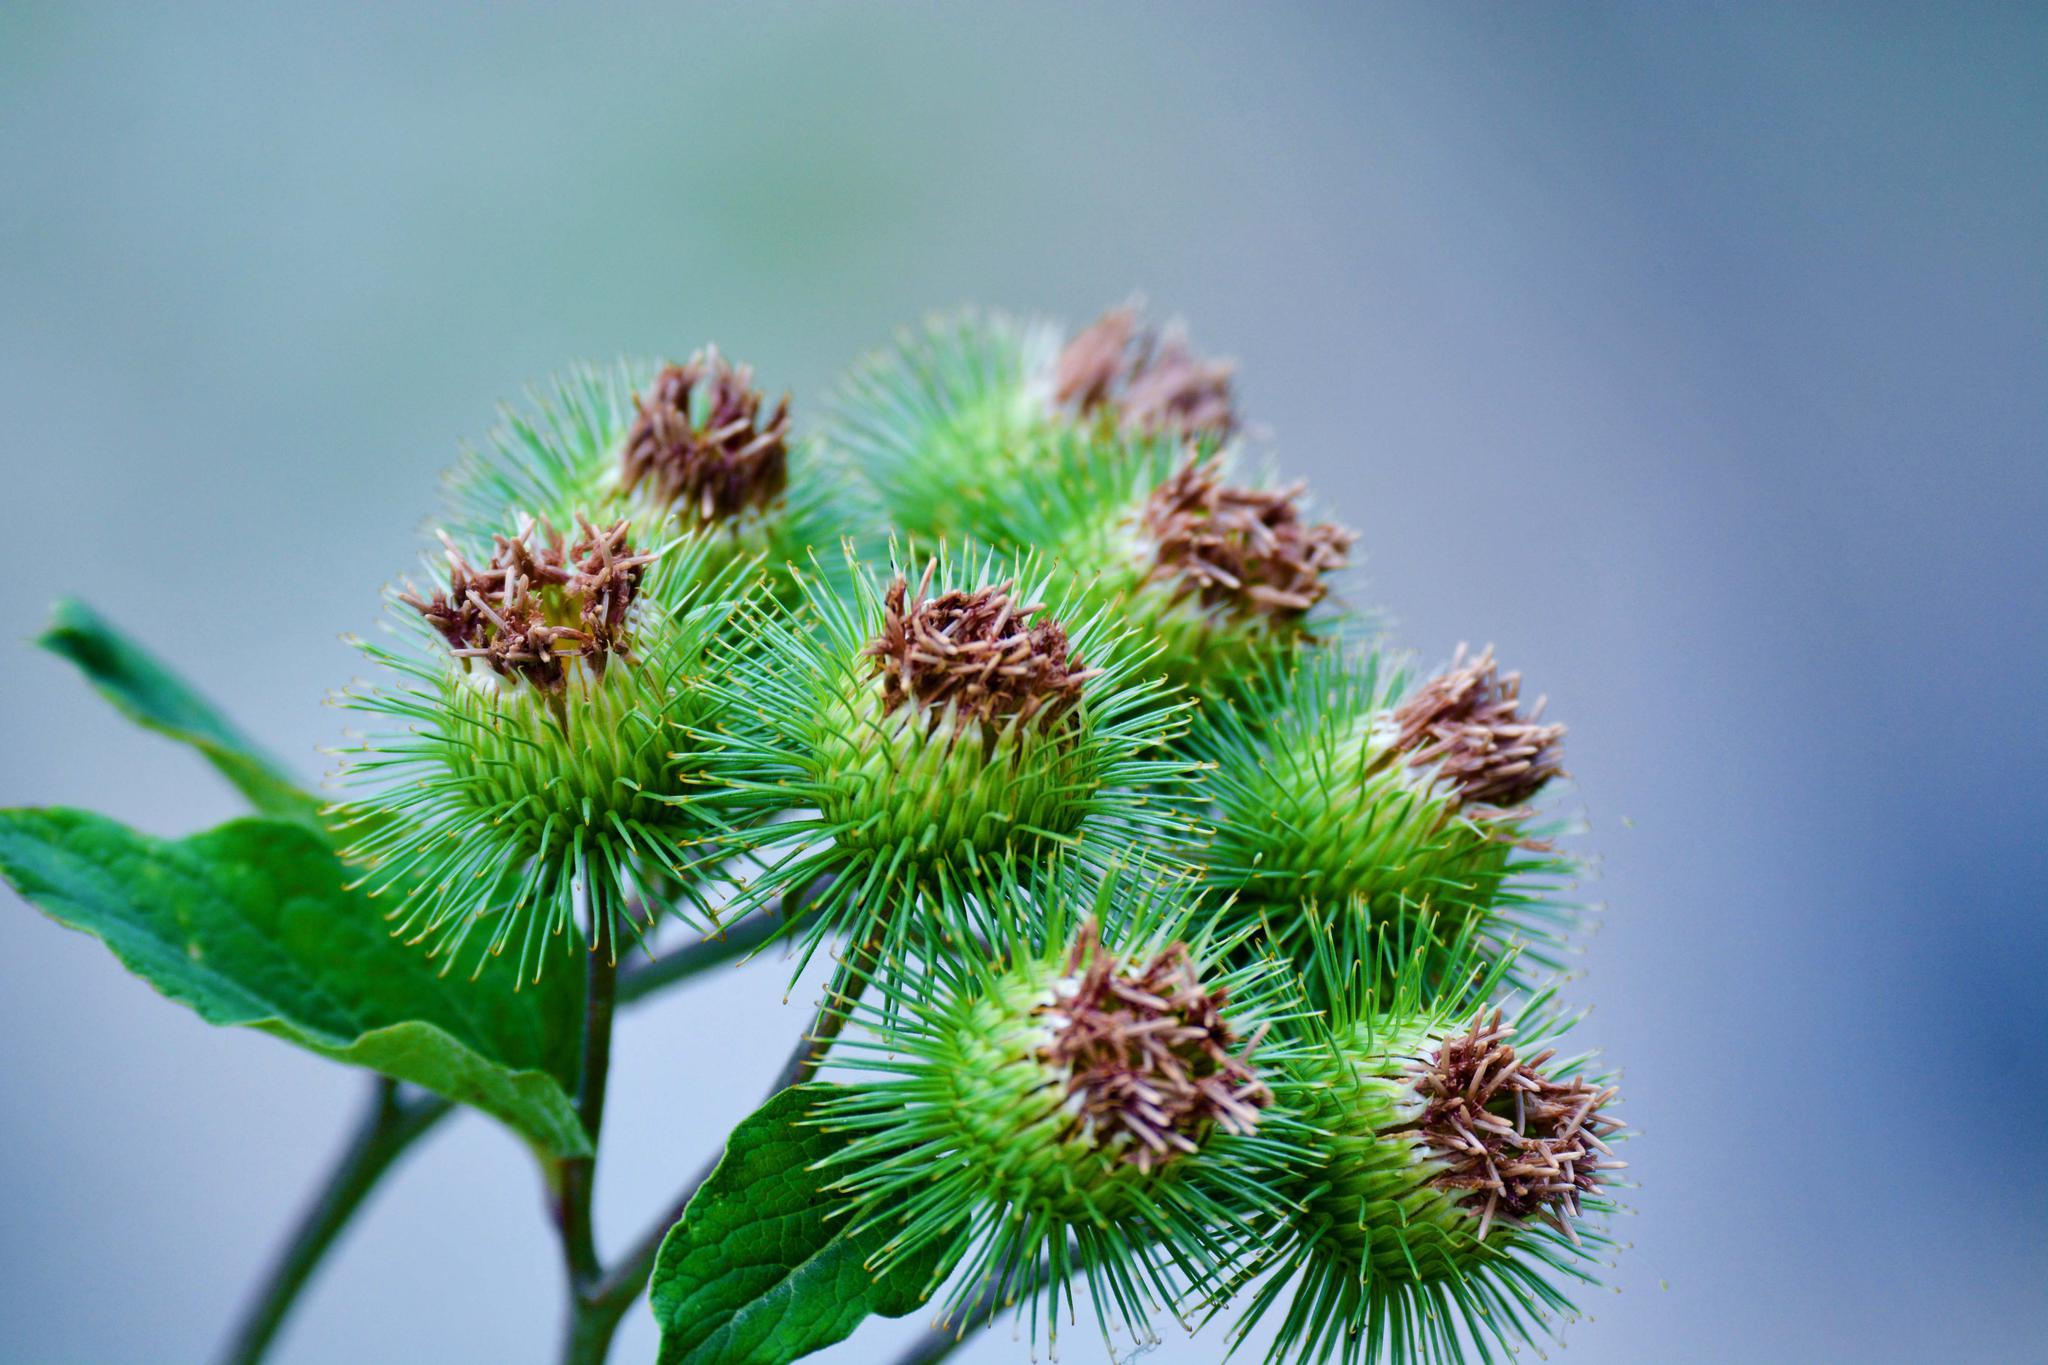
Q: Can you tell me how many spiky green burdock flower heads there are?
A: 8